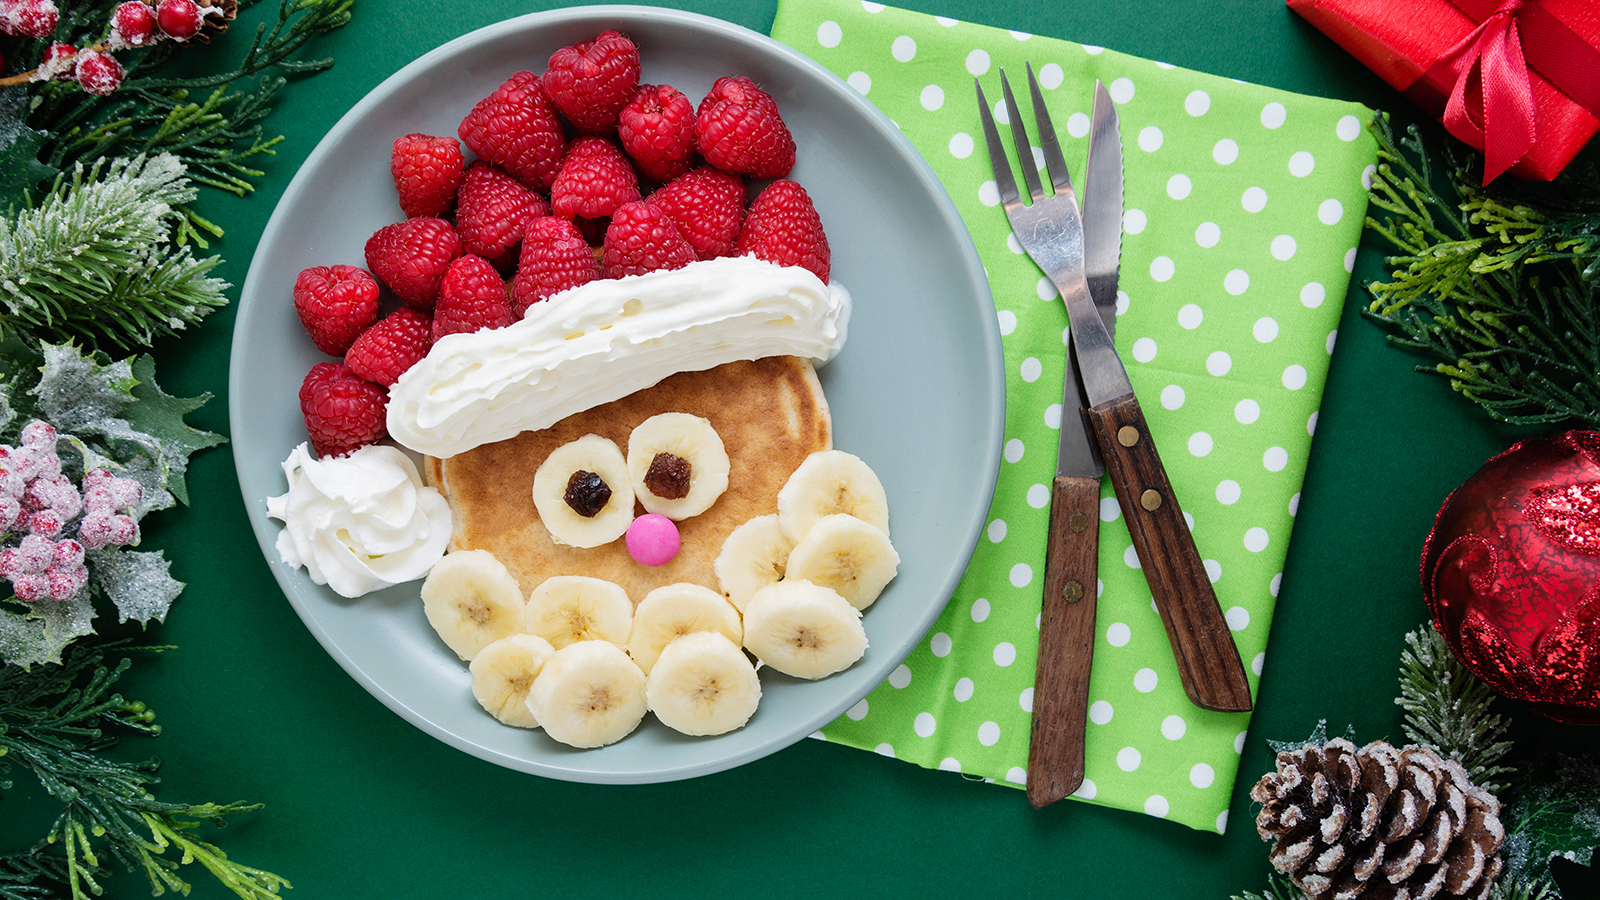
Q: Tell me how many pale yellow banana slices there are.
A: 12